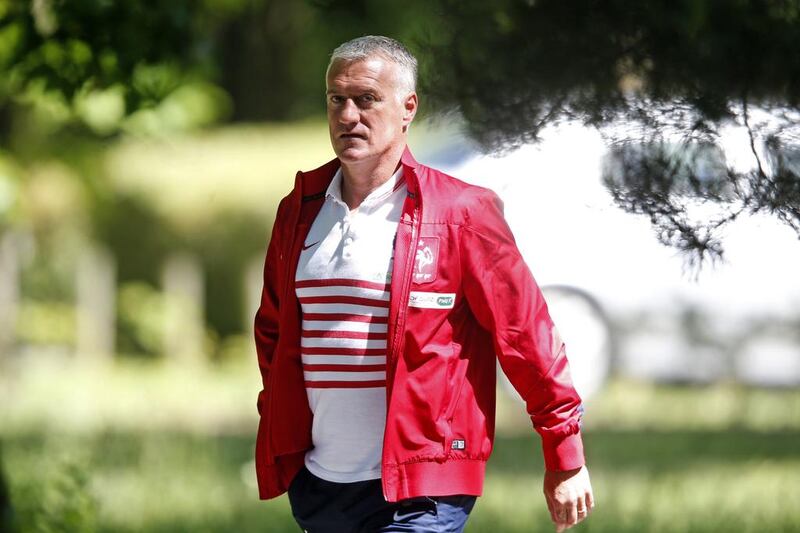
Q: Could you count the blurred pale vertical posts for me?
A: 4